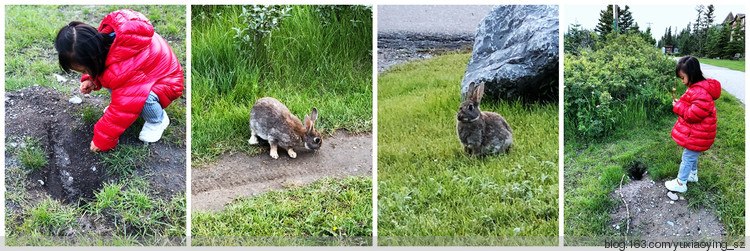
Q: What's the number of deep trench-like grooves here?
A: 1